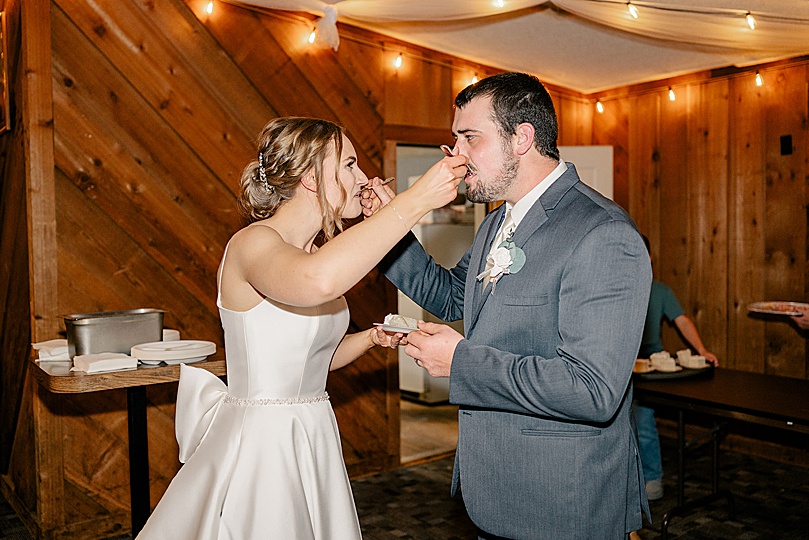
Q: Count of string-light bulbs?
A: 10